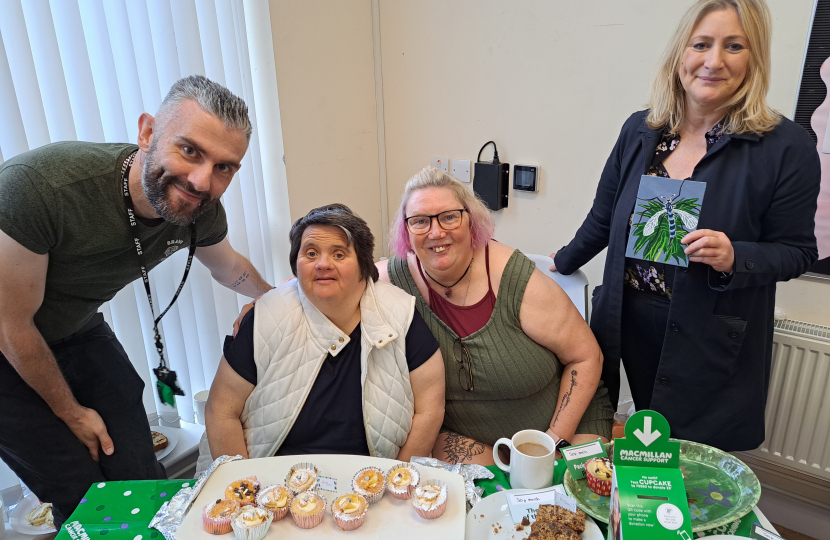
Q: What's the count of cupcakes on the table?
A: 11